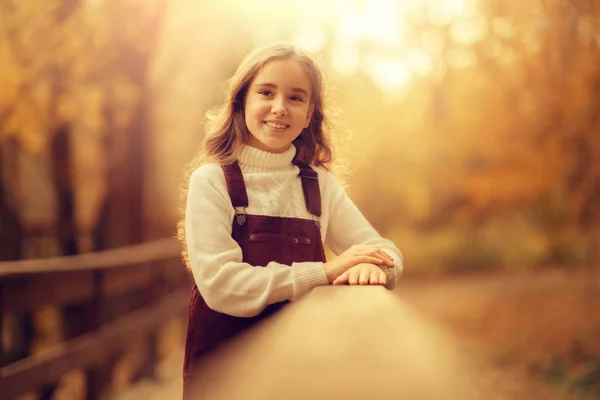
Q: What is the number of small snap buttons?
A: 3